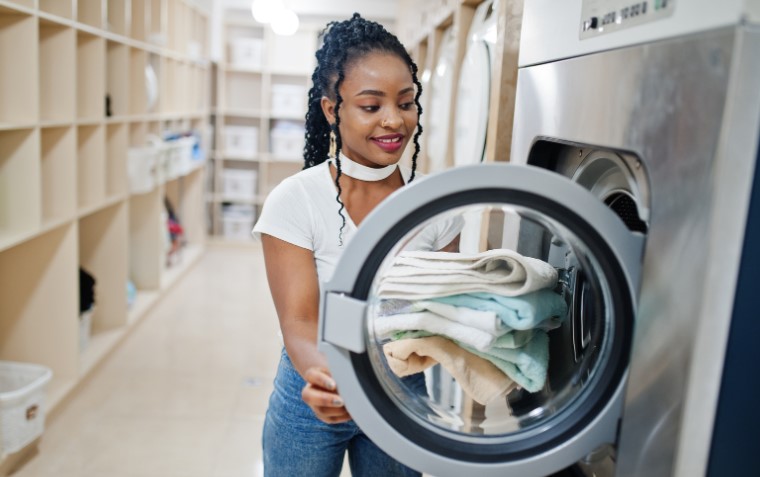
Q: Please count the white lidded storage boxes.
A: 6